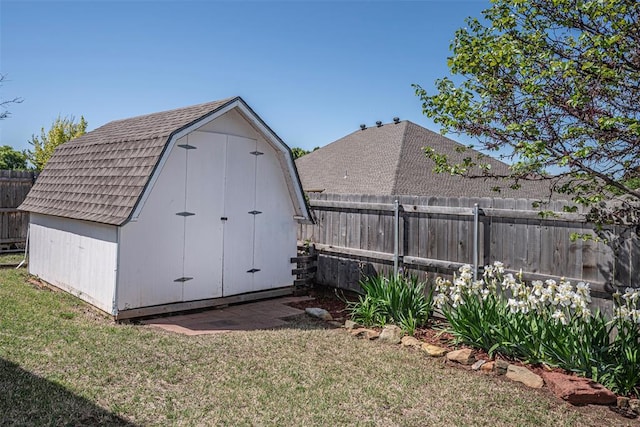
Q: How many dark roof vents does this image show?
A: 3